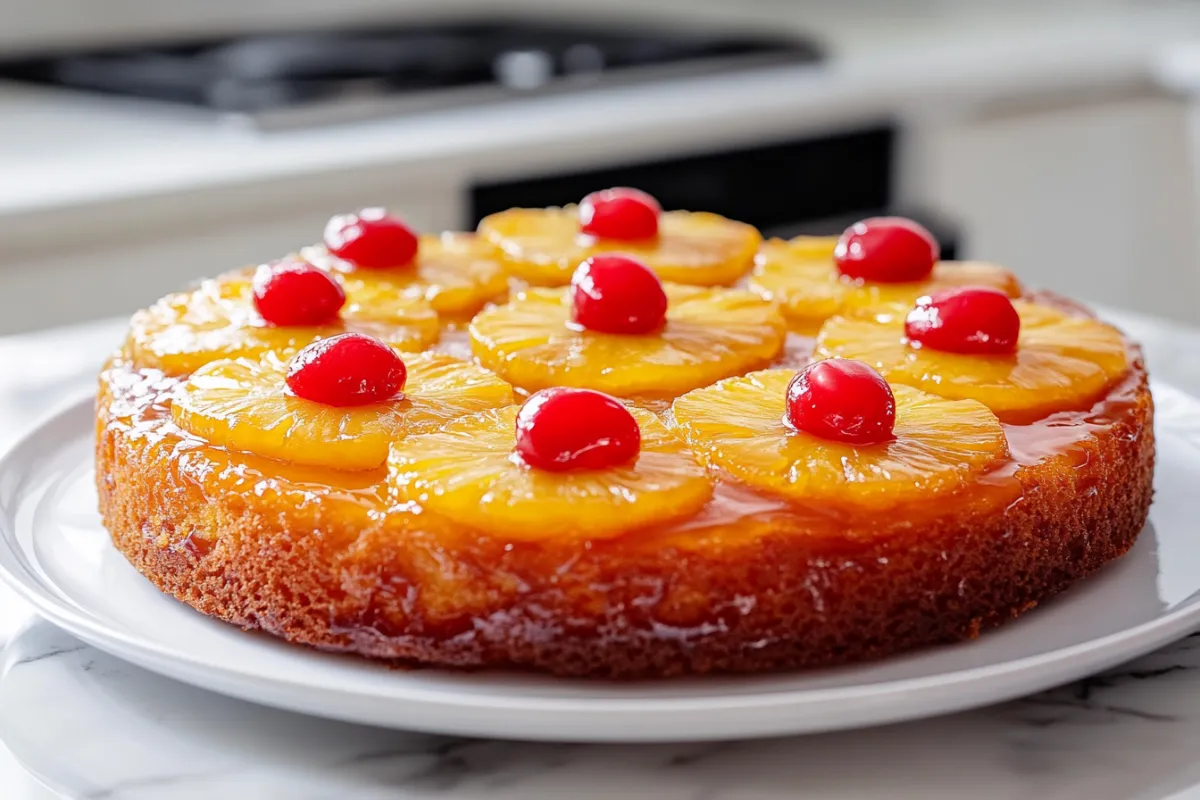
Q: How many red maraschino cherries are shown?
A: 9